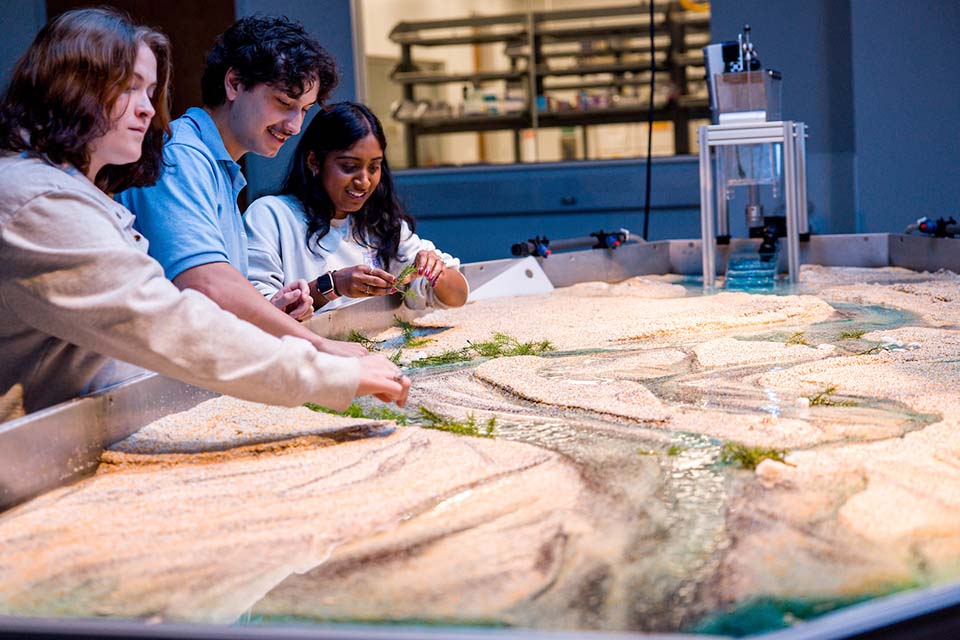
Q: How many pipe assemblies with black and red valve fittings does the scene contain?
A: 2